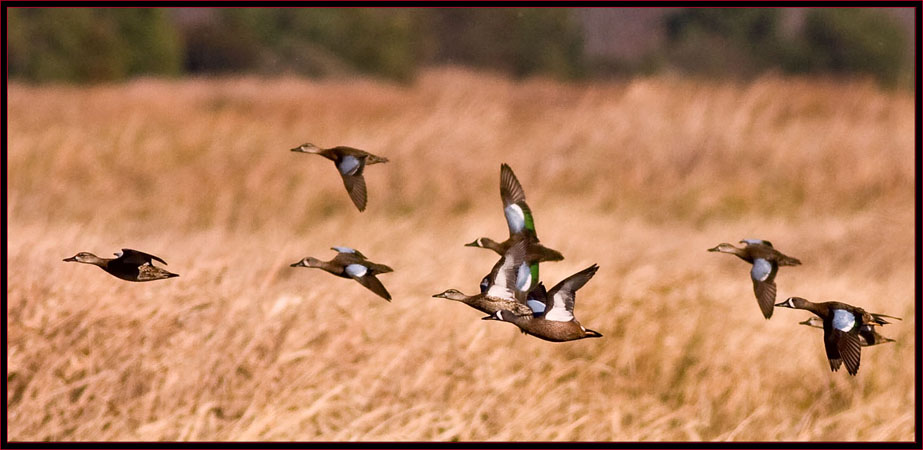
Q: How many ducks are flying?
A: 9